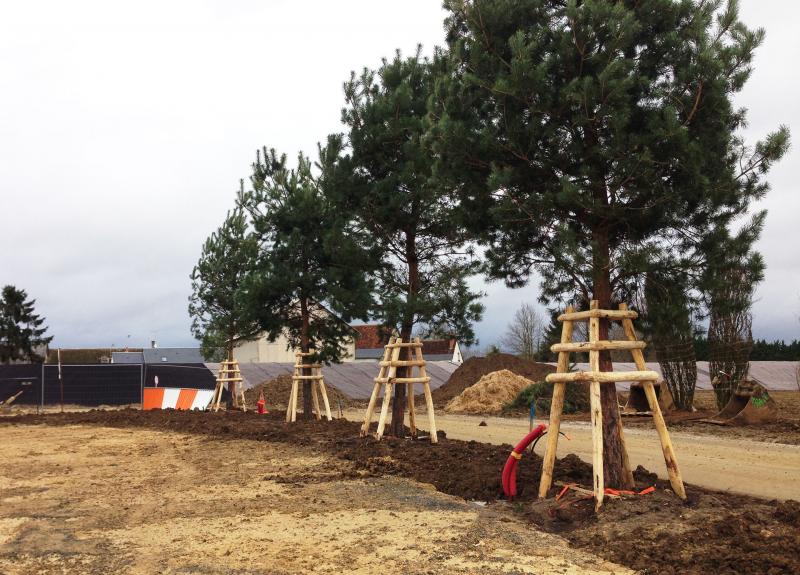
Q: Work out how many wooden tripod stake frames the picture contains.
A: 4